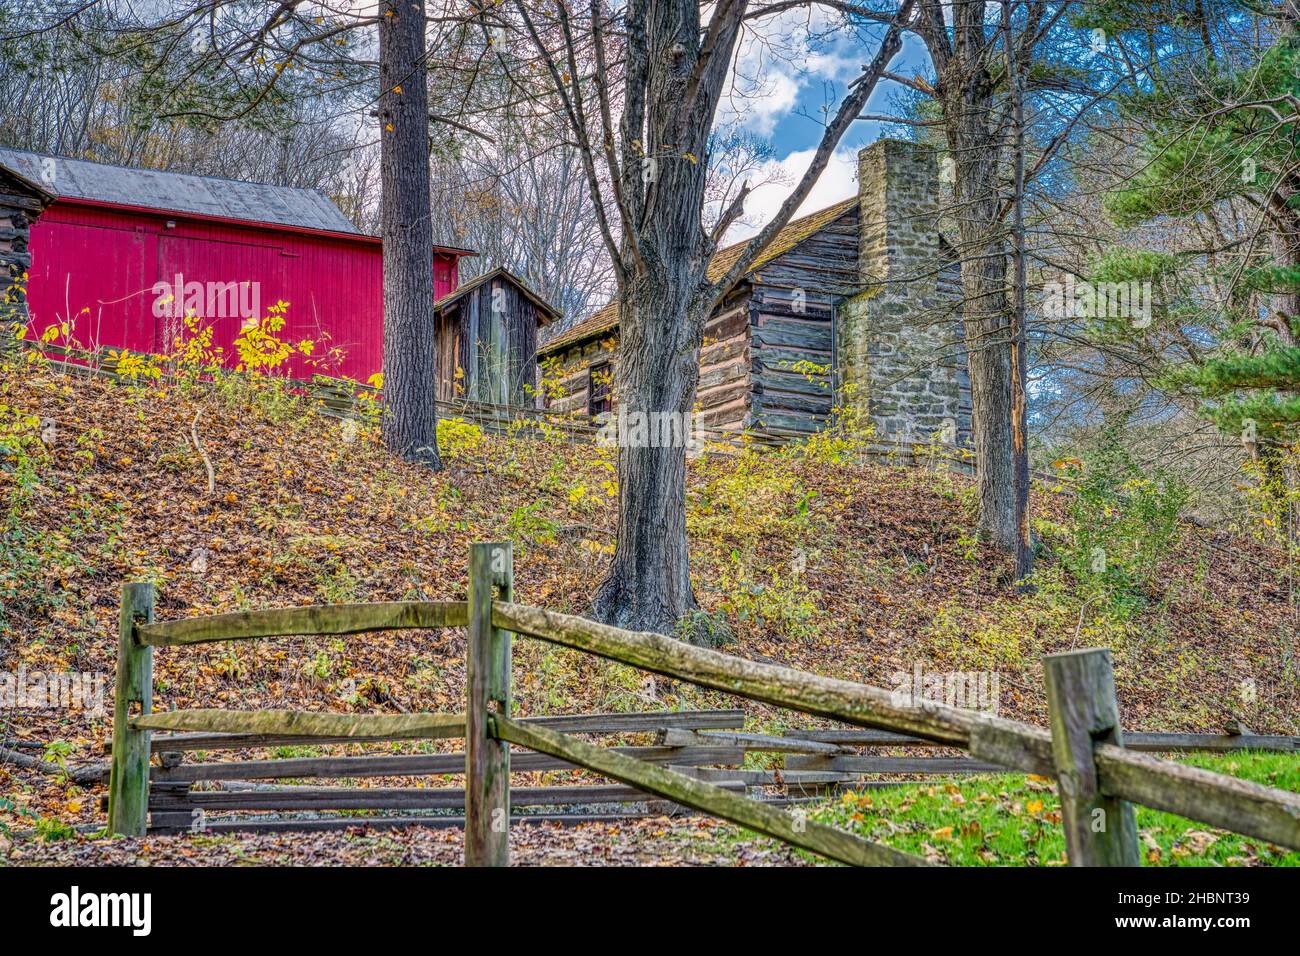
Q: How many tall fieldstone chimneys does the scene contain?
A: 1